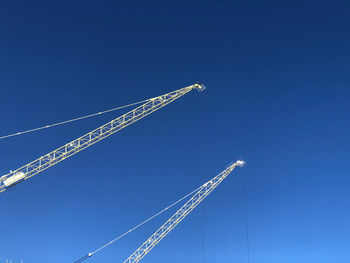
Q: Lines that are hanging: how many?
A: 2